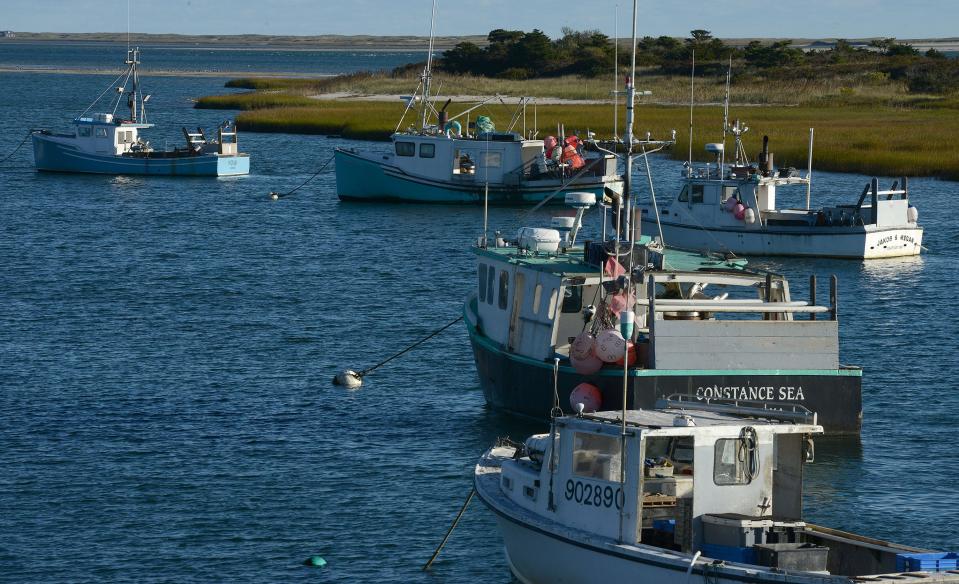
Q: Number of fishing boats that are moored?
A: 5